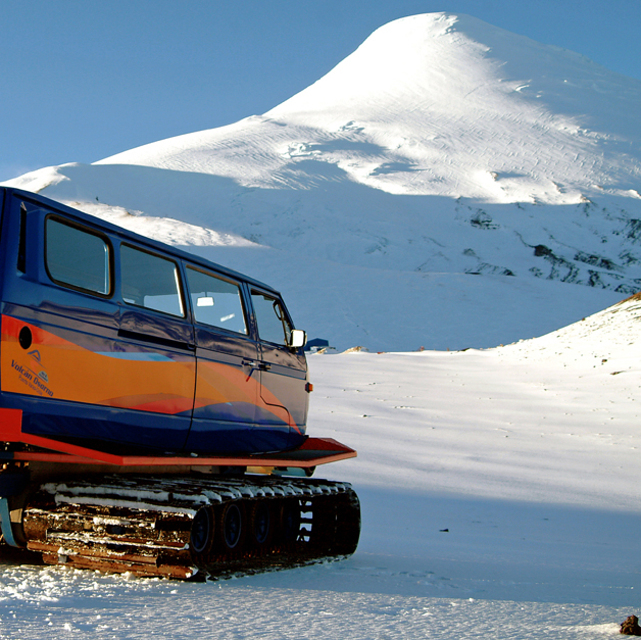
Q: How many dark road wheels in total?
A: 4